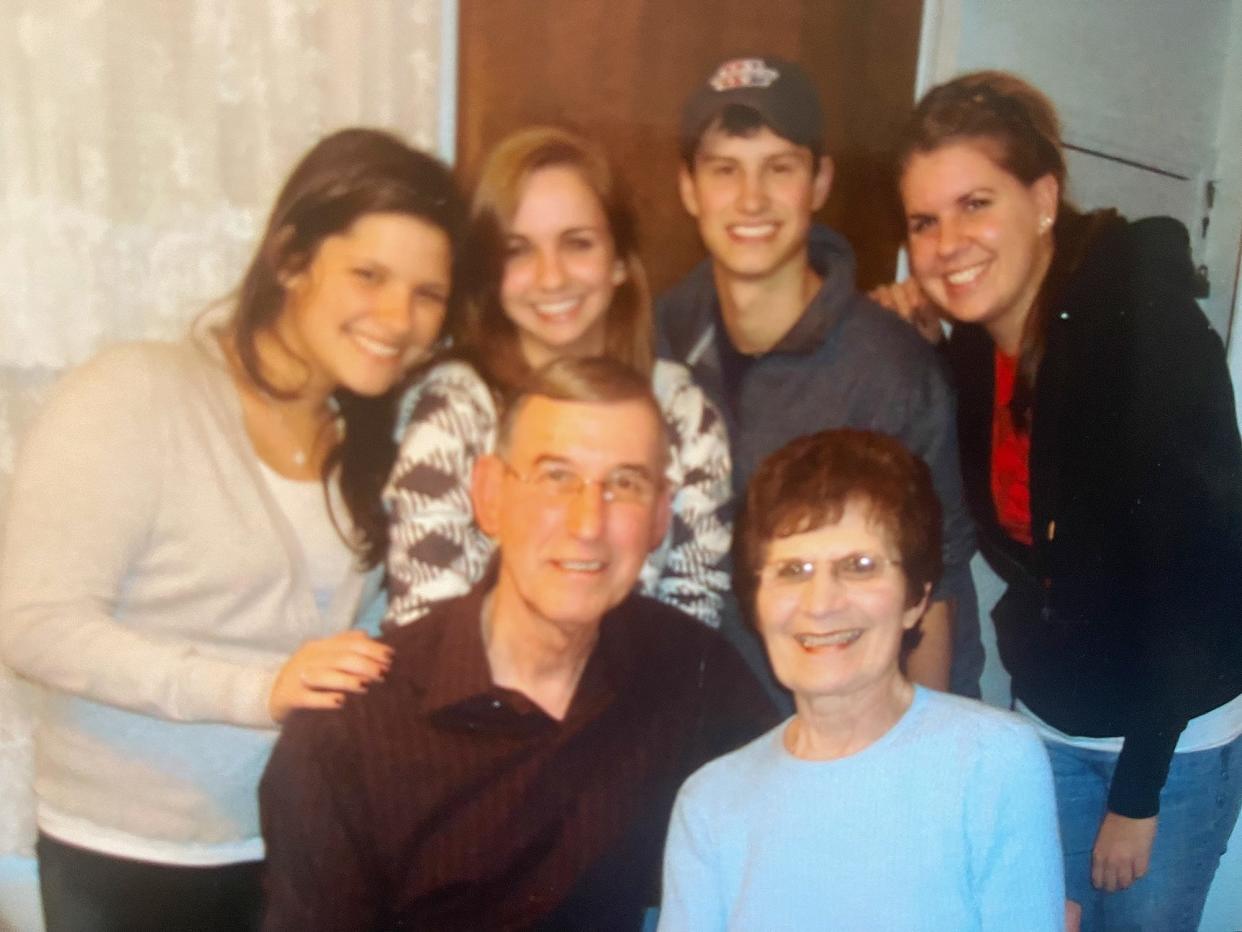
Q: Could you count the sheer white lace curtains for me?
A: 1